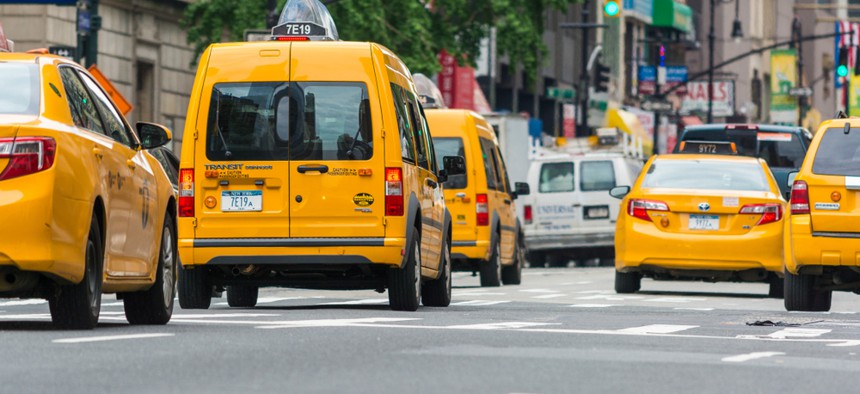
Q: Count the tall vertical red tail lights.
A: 5